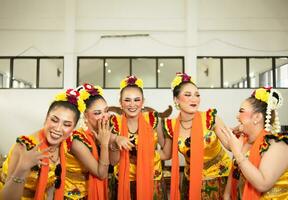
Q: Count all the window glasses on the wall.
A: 11